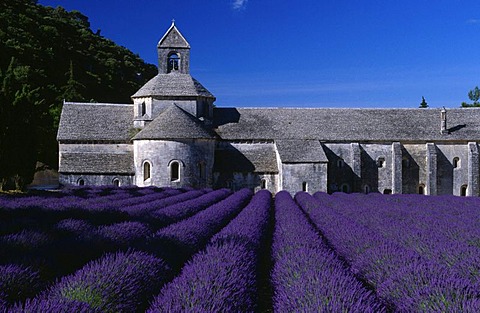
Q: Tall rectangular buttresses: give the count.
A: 4